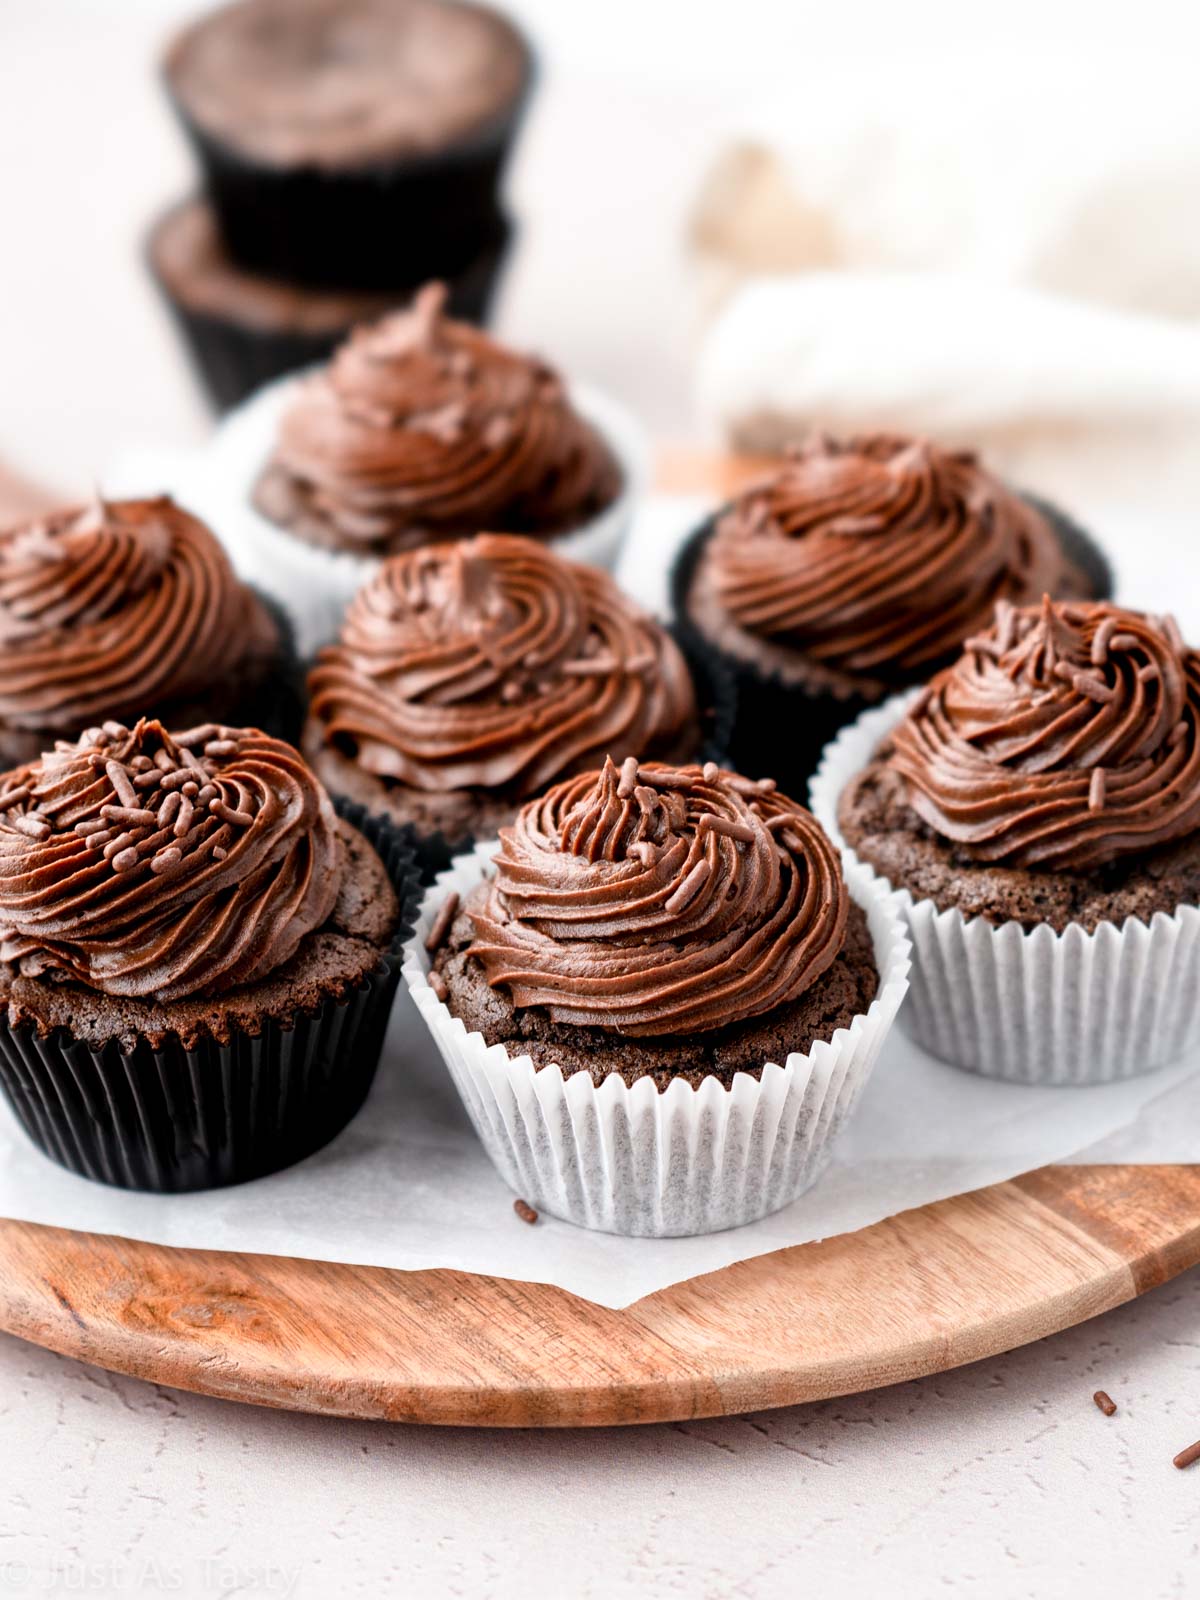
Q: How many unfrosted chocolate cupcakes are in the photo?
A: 2